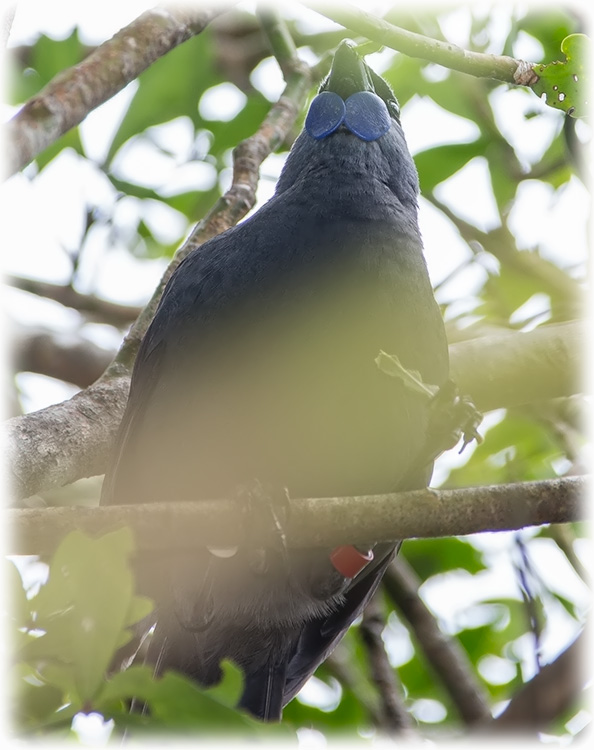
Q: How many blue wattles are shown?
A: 2